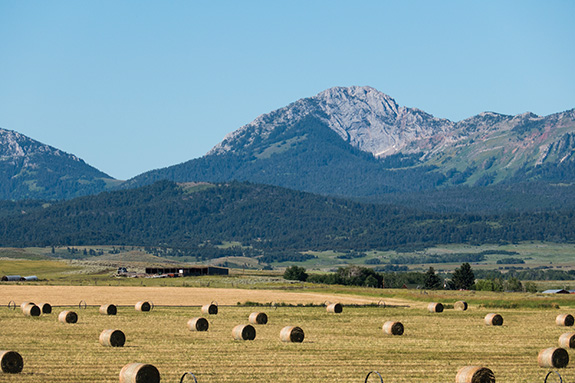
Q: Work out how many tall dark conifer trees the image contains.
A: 2